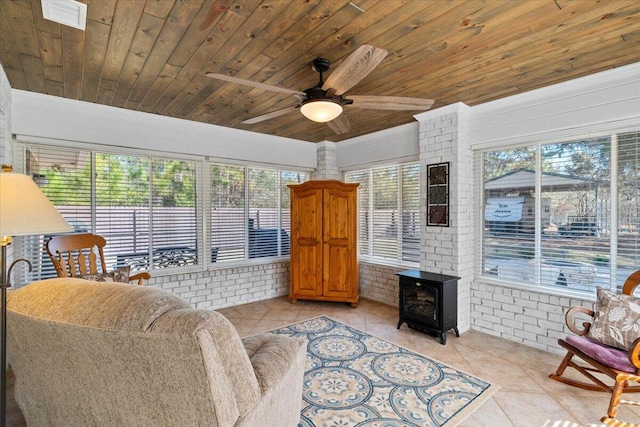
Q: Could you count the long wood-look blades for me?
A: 5